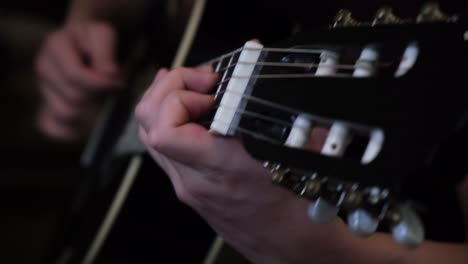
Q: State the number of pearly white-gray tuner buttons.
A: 3